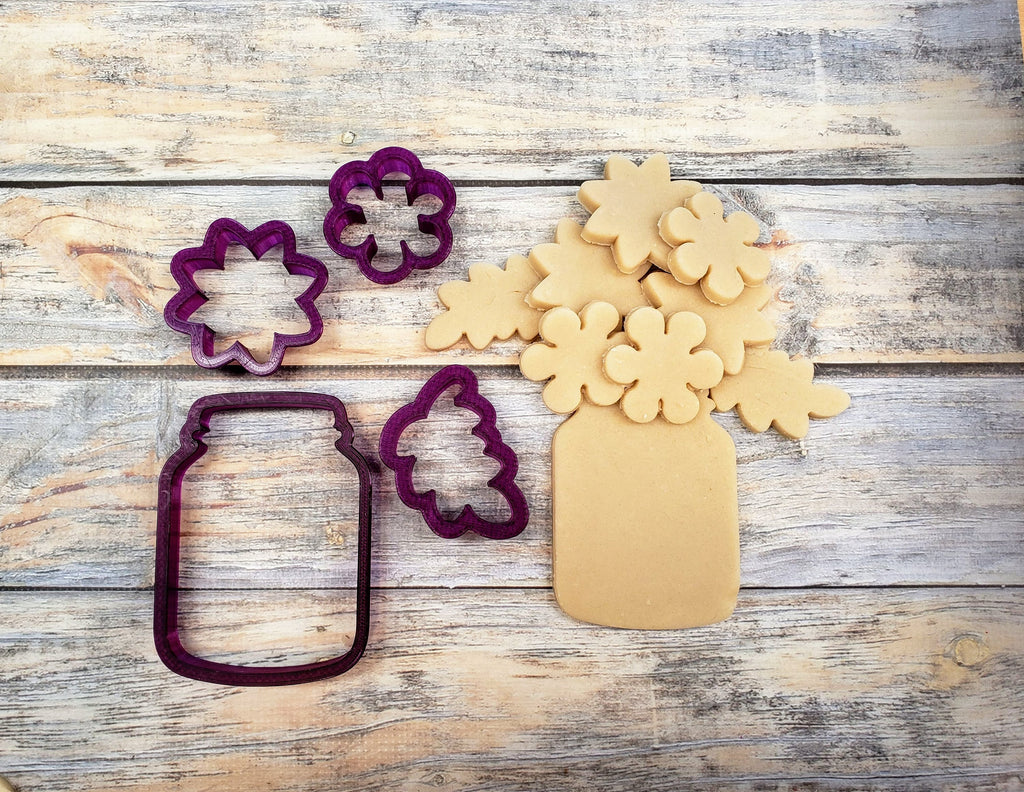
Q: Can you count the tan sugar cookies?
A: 9